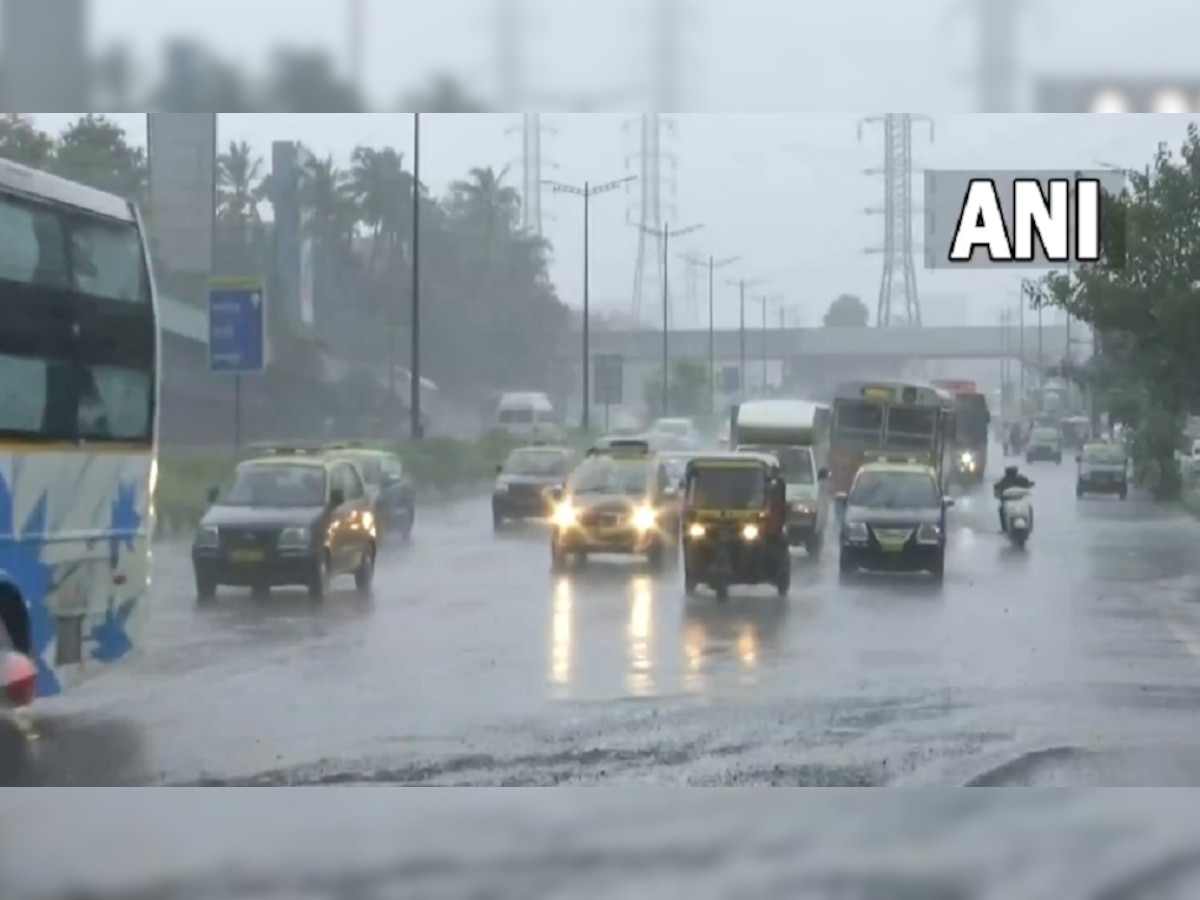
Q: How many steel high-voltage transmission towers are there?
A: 3